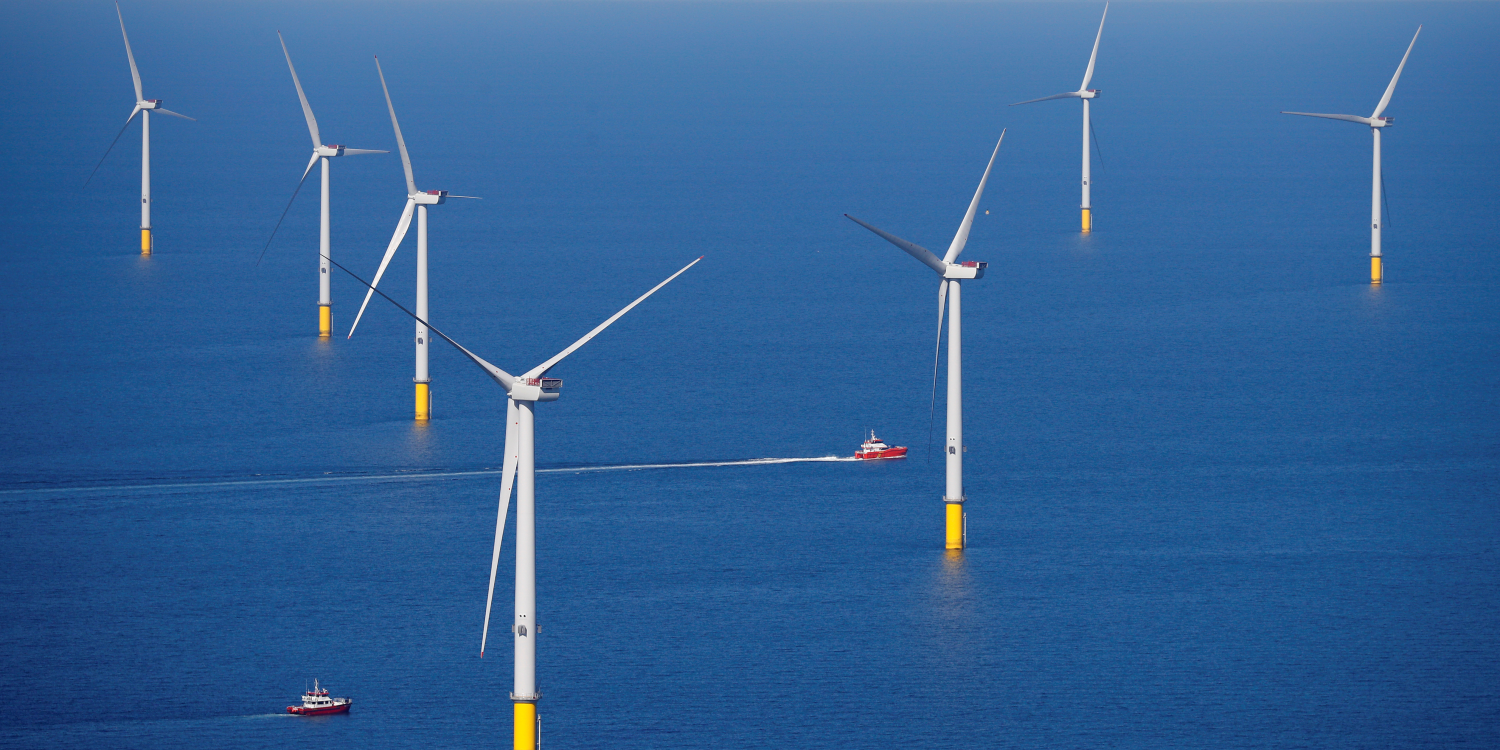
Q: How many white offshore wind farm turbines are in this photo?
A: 7